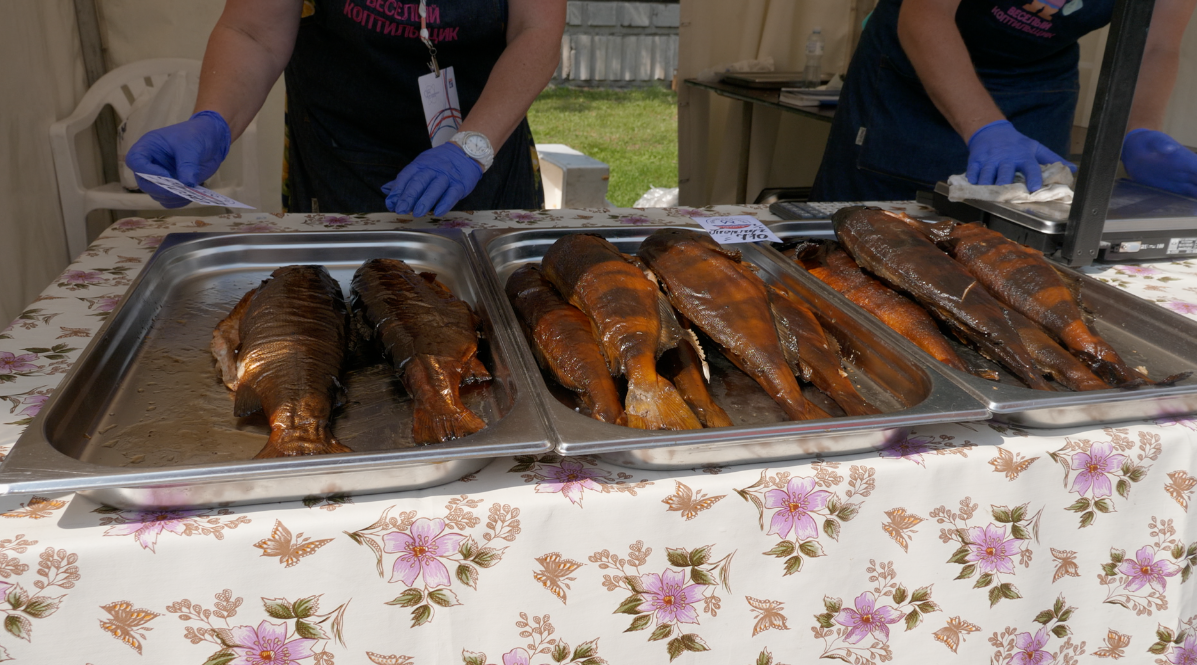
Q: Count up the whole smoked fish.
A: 11